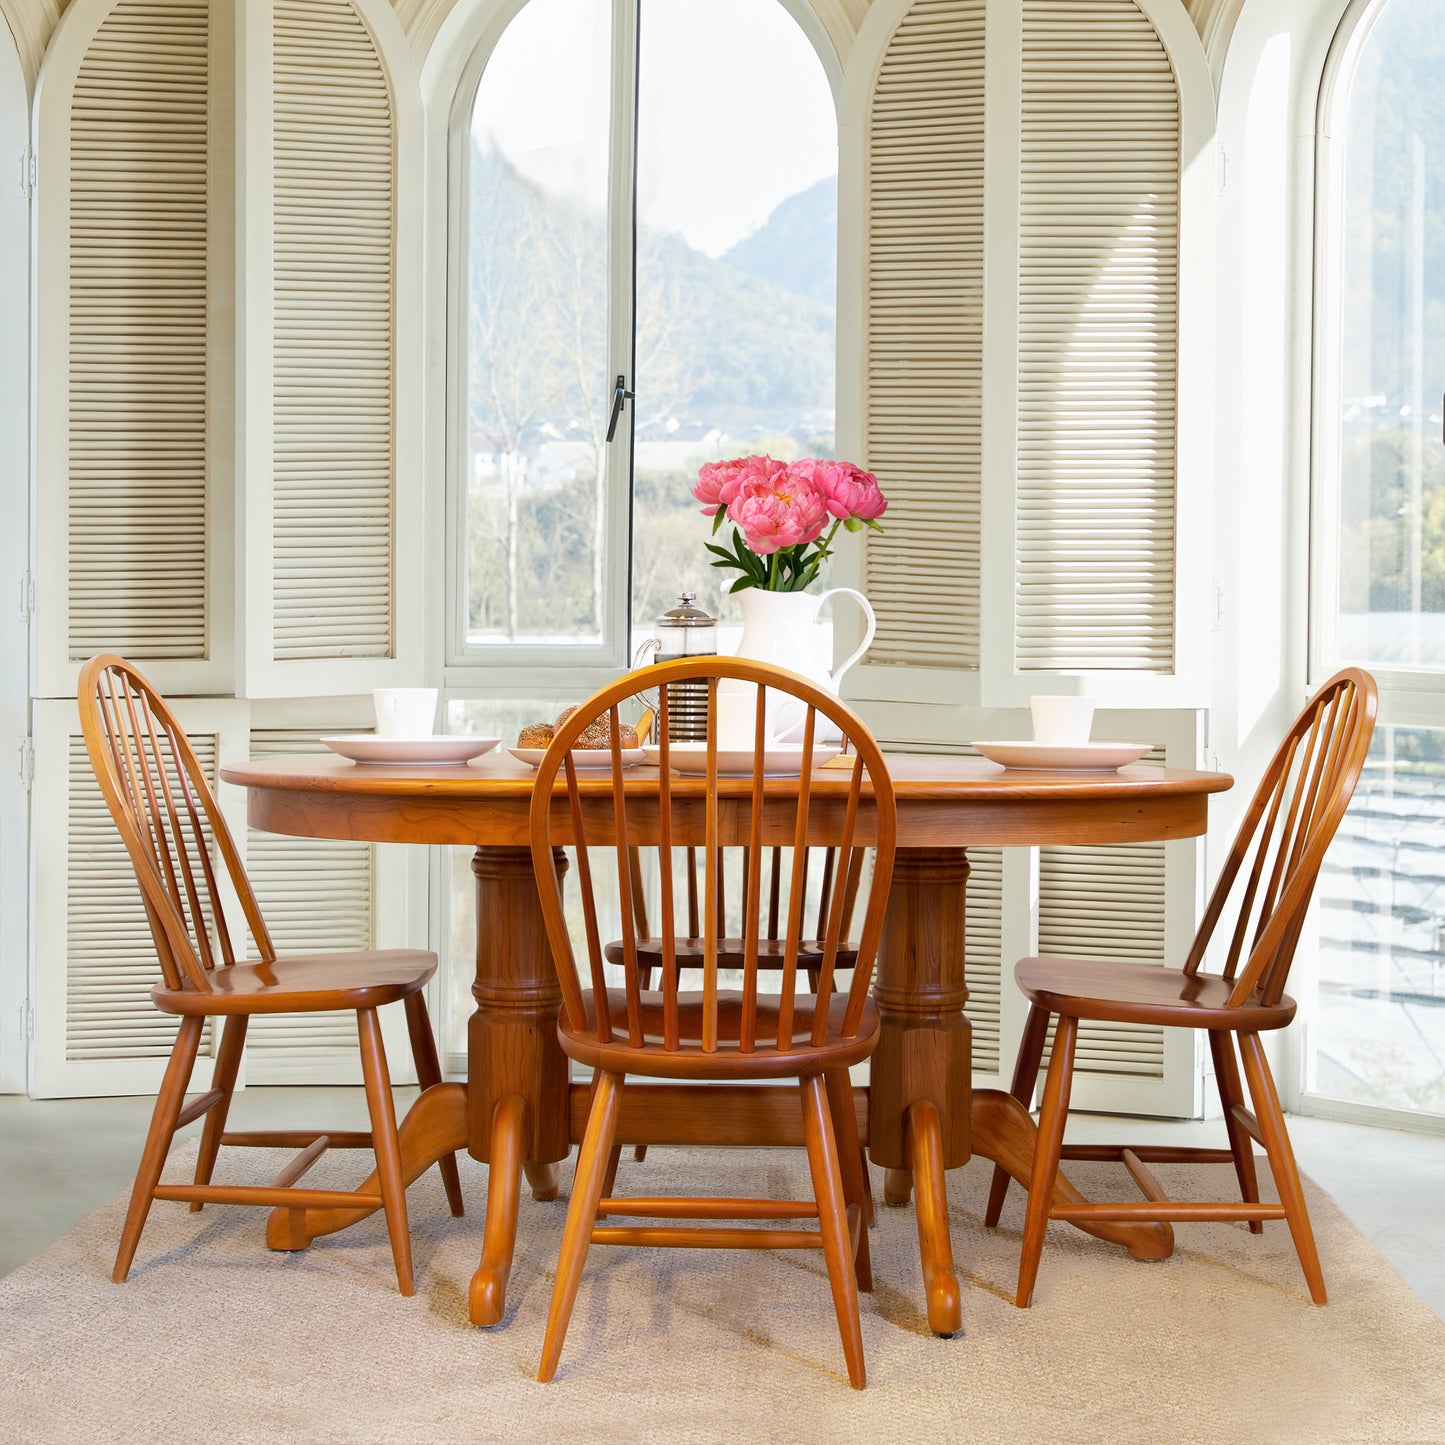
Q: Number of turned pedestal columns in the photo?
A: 2